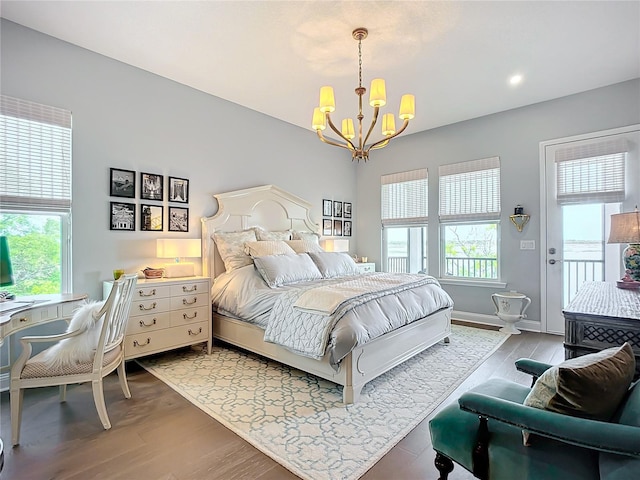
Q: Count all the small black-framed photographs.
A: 12